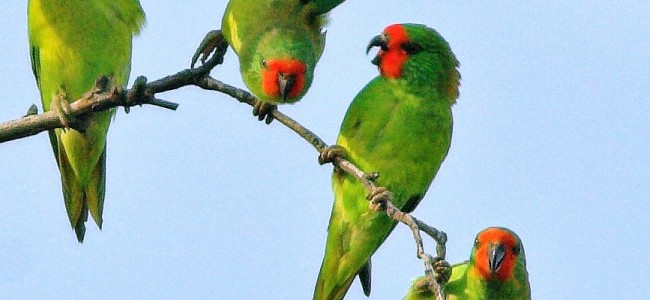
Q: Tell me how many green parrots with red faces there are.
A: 3